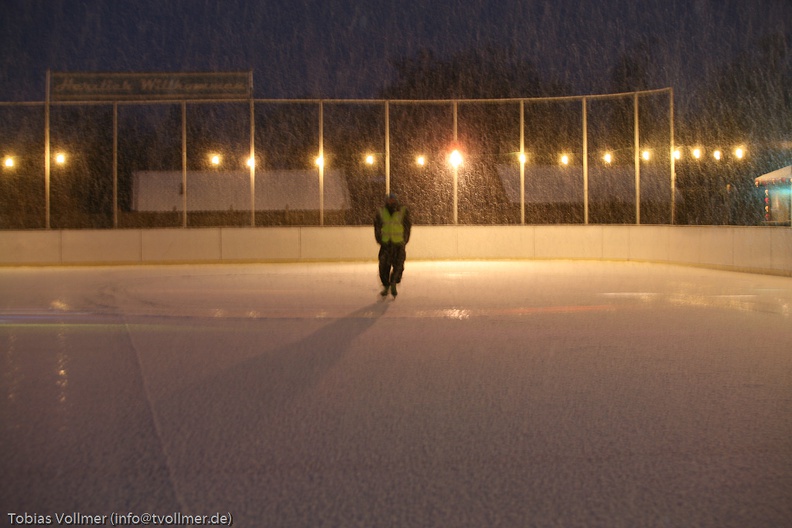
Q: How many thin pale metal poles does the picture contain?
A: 11